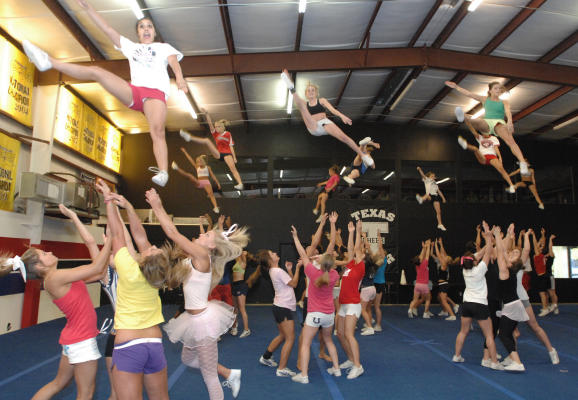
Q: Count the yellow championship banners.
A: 6